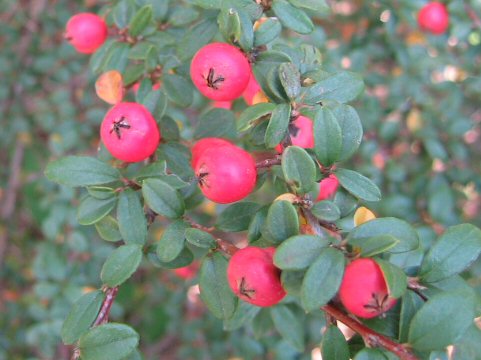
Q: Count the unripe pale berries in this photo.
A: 0